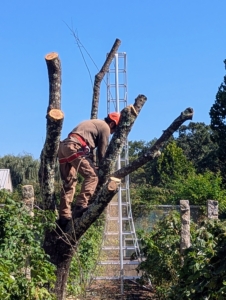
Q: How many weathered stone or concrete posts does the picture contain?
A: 3